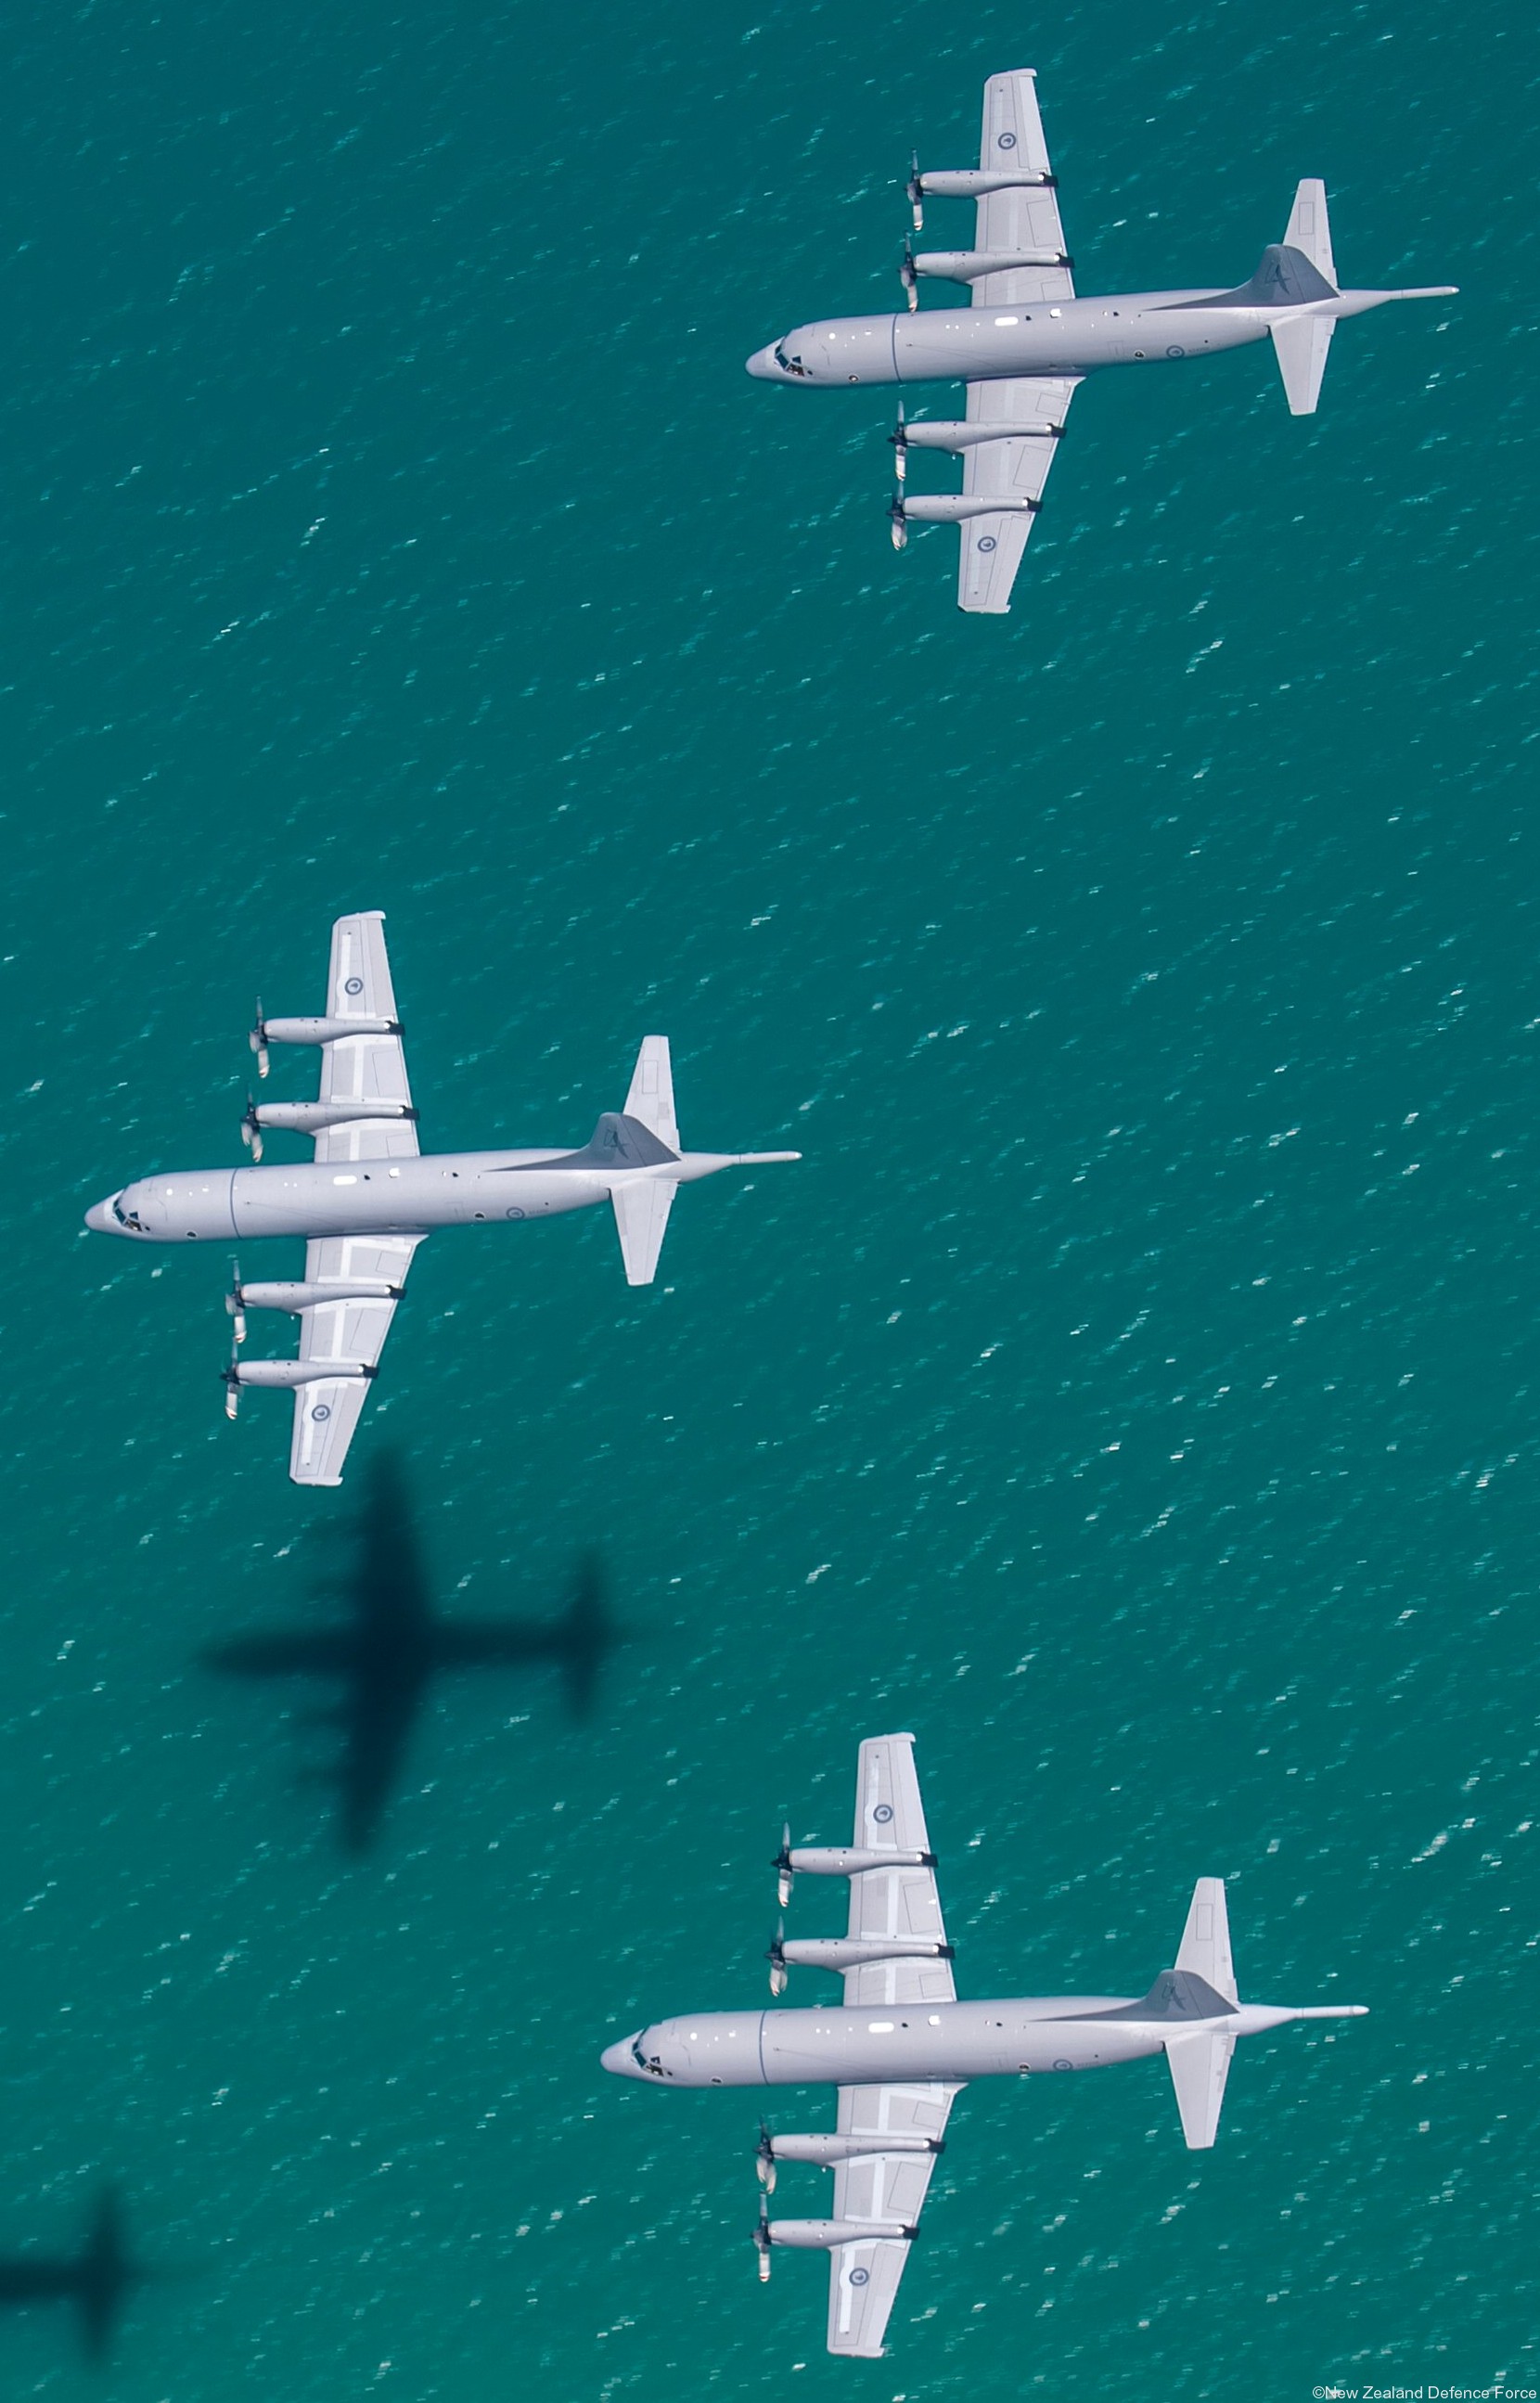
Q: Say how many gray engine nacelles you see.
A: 12